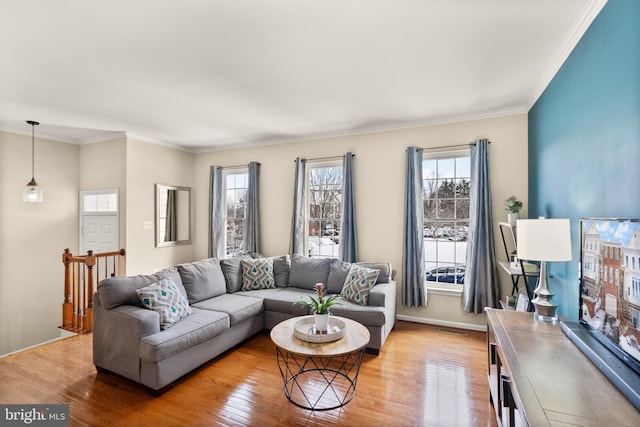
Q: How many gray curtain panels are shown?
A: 6